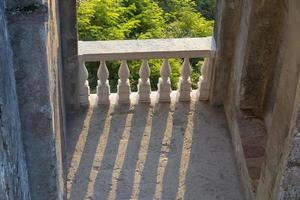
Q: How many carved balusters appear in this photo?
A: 7